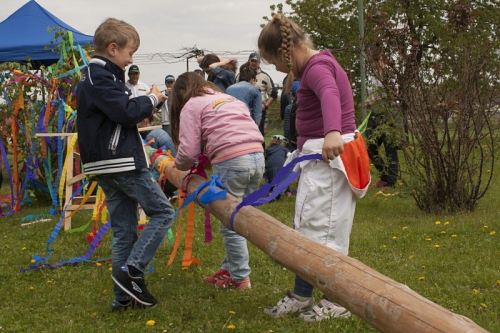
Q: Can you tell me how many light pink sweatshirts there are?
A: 1